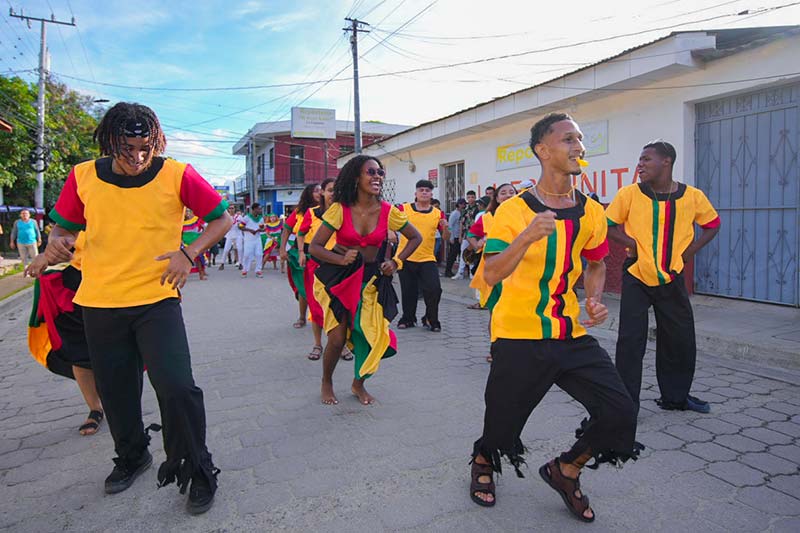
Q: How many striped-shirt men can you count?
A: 2